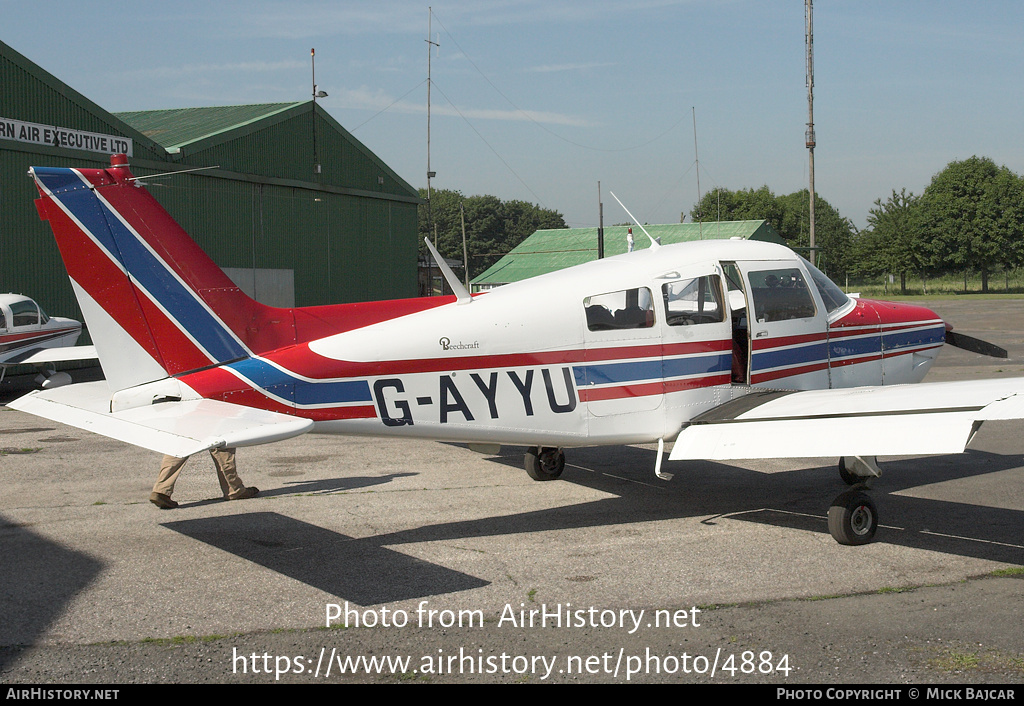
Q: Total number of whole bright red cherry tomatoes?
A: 0